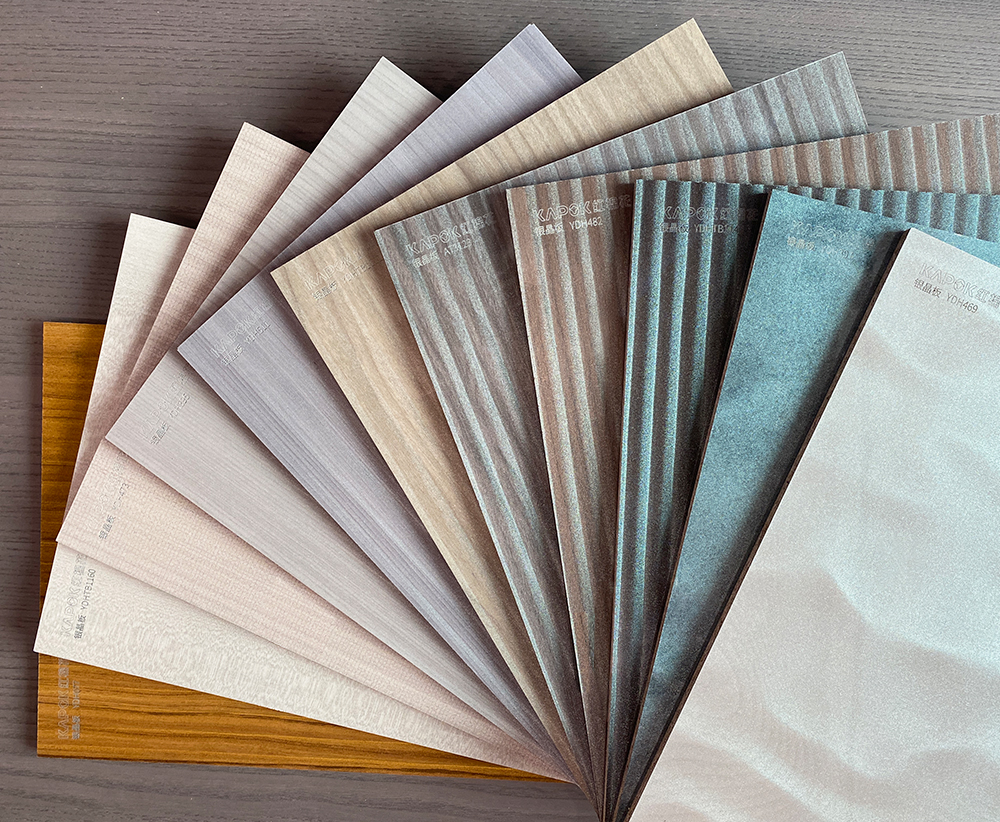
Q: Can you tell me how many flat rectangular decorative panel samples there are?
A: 11